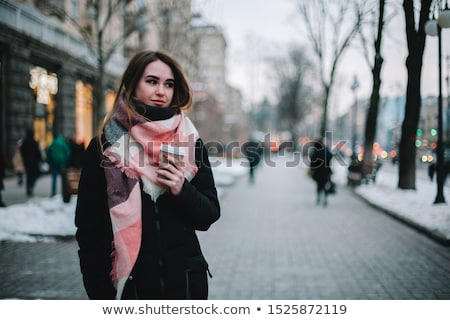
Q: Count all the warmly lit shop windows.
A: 3